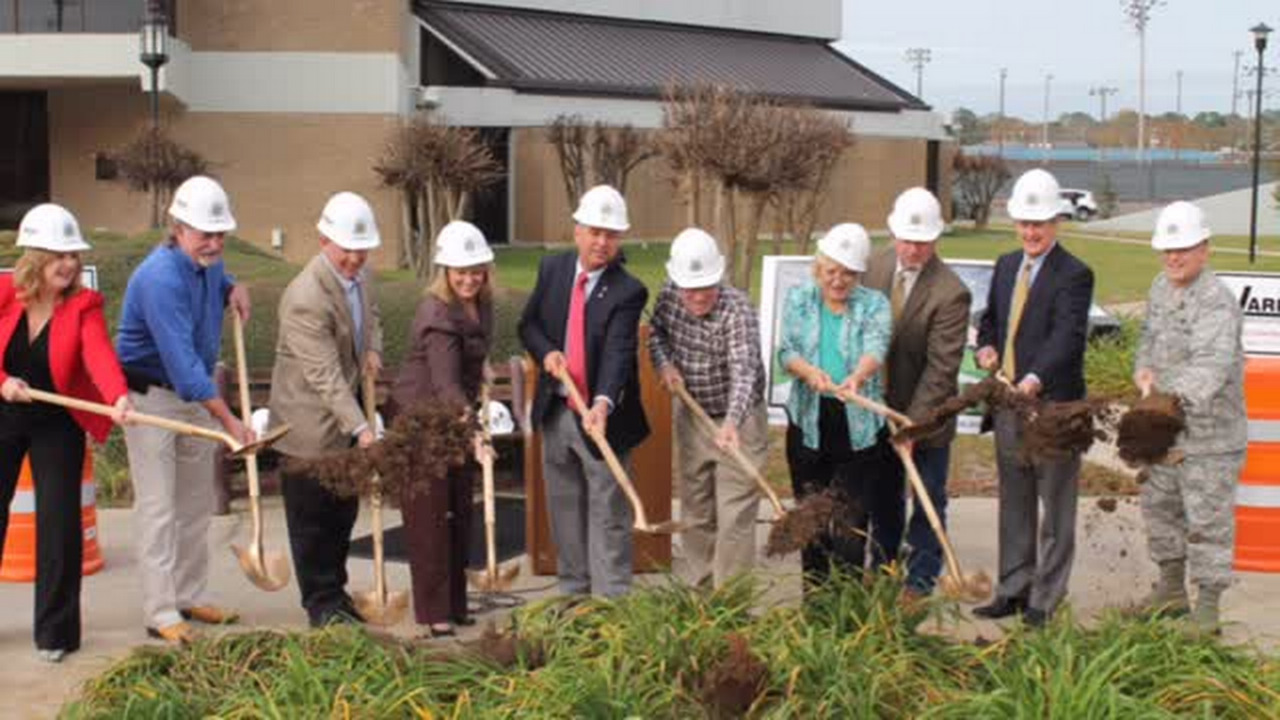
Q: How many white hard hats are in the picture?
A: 13